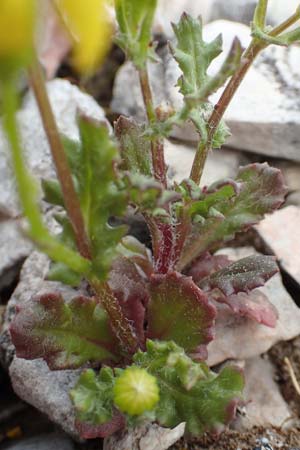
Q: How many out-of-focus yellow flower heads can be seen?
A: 2